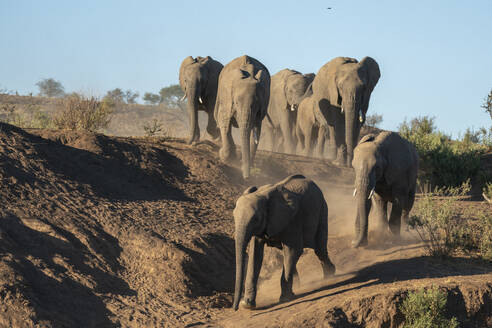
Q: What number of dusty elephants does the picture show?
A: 7